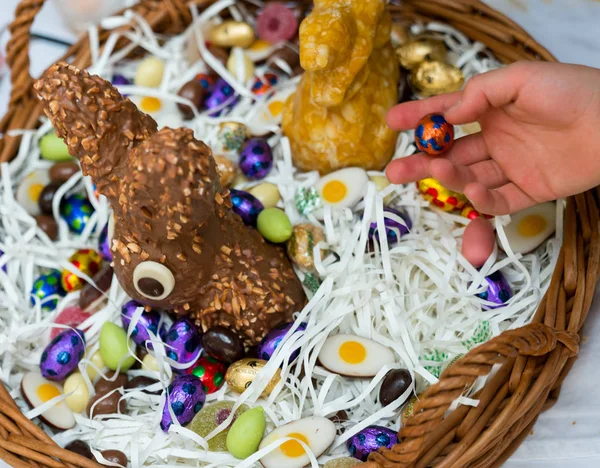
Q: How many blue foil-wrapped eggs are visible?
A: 2